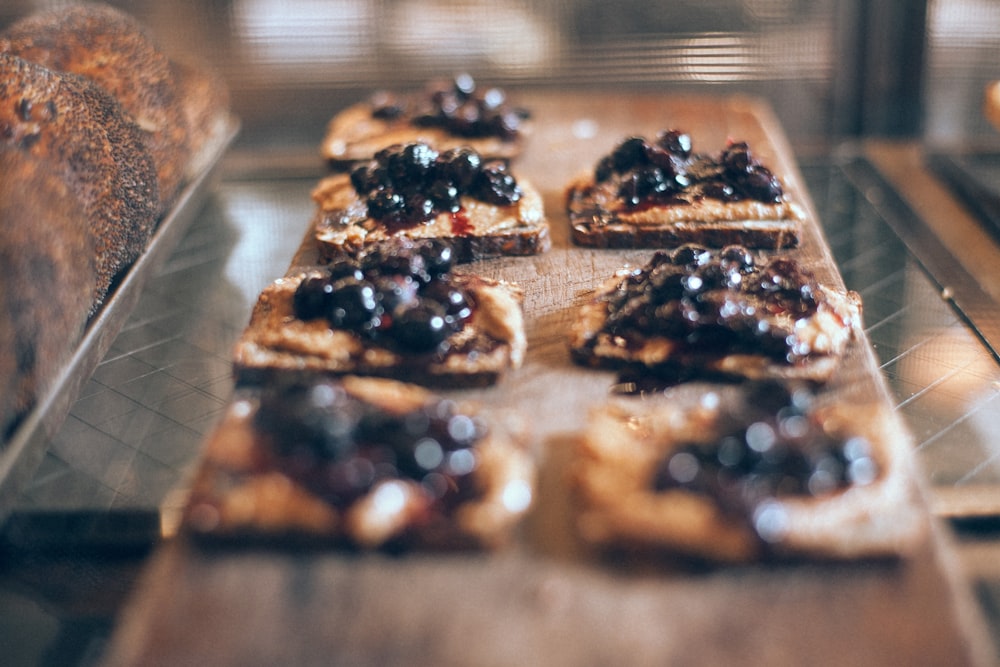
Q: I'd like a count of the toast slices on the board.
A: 7